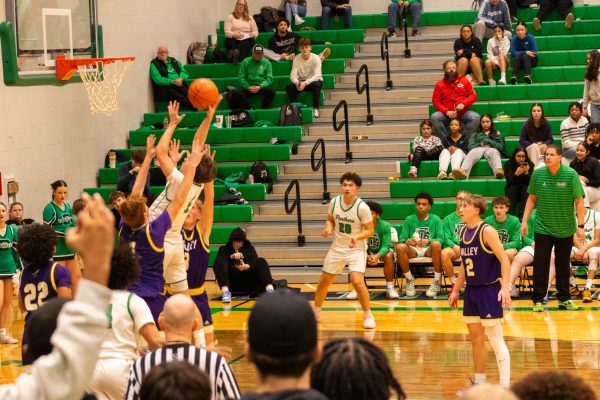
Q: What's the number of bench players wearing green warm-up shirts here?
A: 5